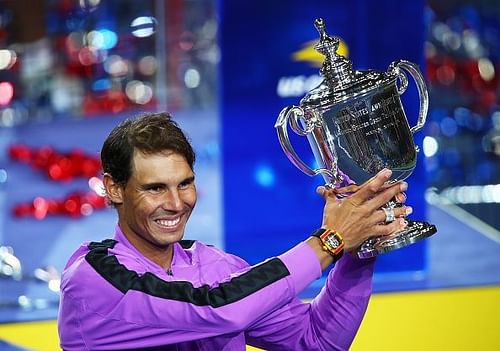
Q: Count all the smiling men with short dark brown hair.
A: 1